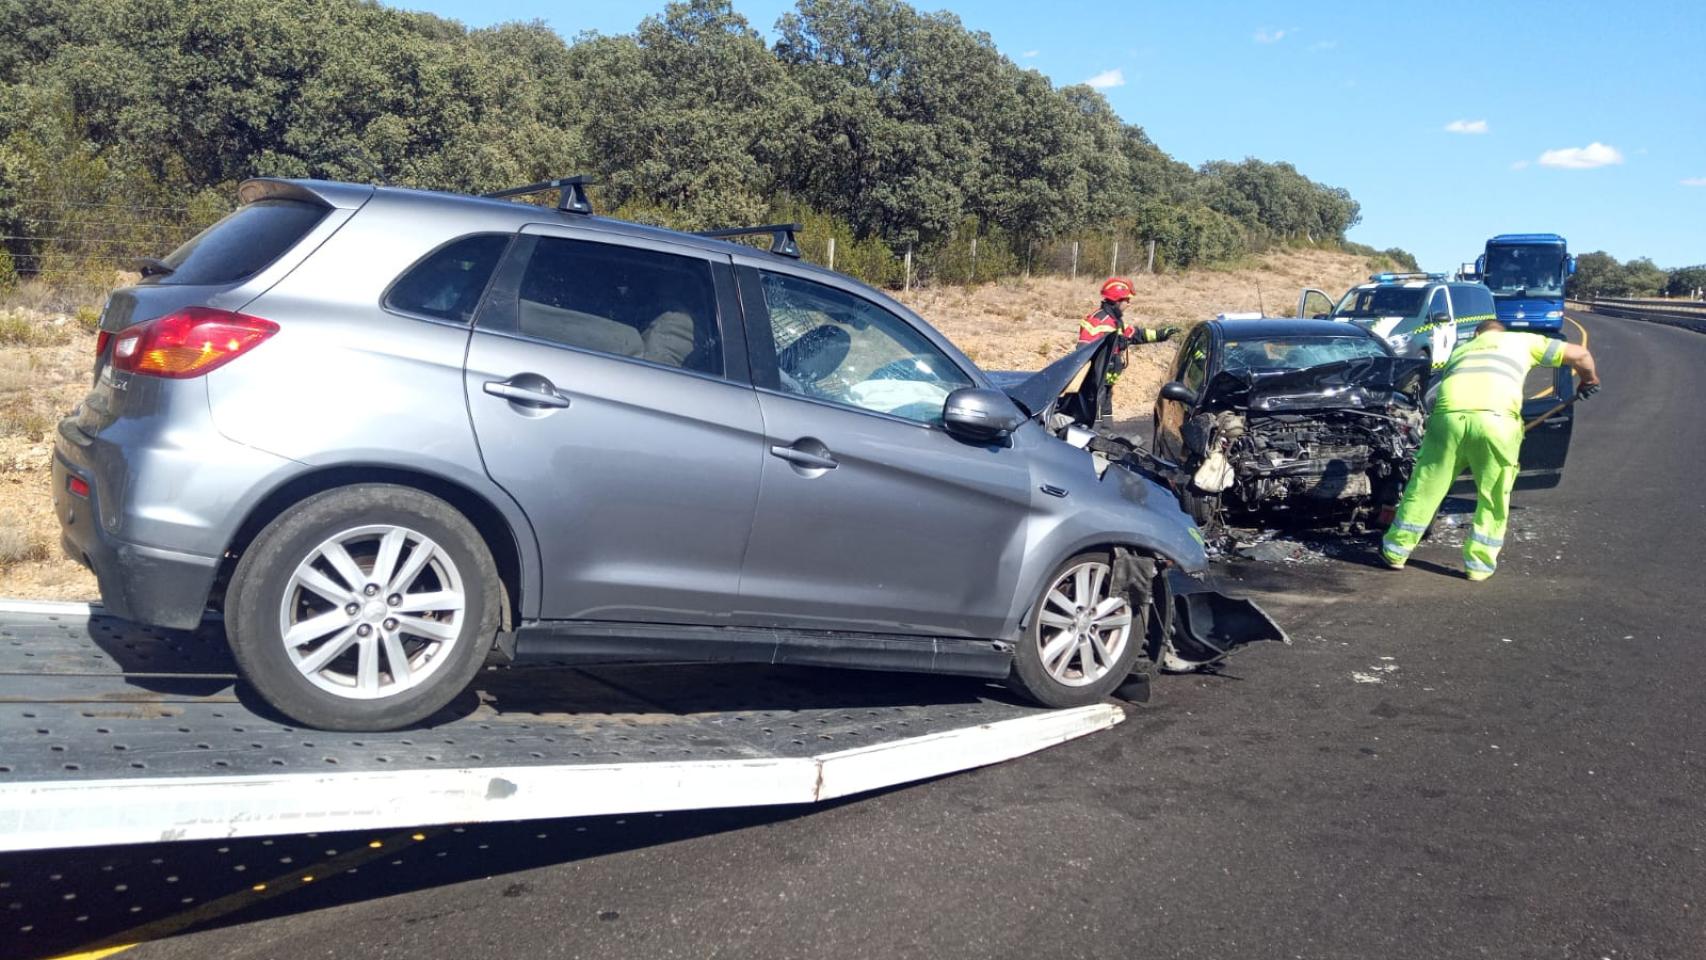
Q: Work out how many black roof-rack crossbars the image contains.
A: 2